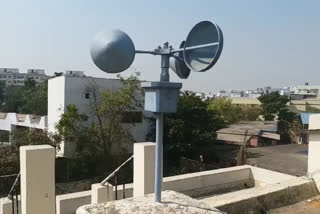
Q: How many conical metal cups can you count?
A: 3